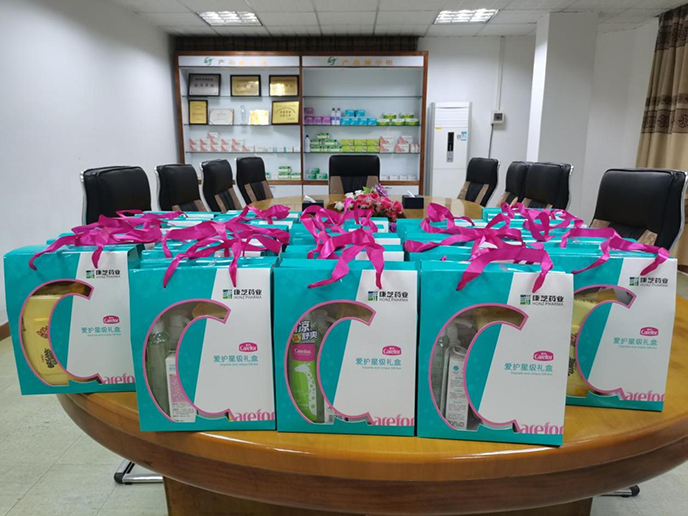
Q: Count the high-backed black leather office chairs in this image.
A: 9